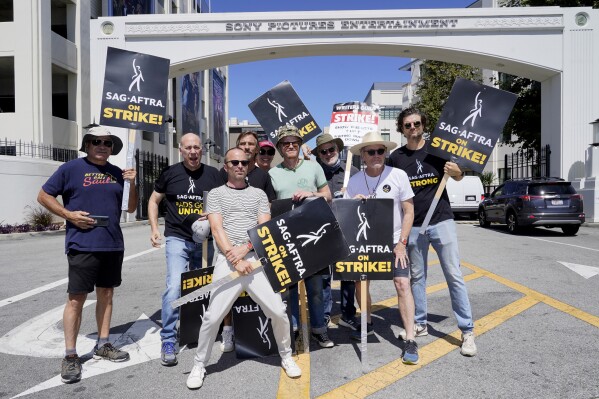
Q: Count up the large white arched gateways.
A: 1